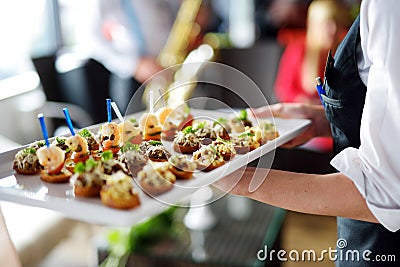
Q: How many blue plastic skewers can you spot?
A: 3